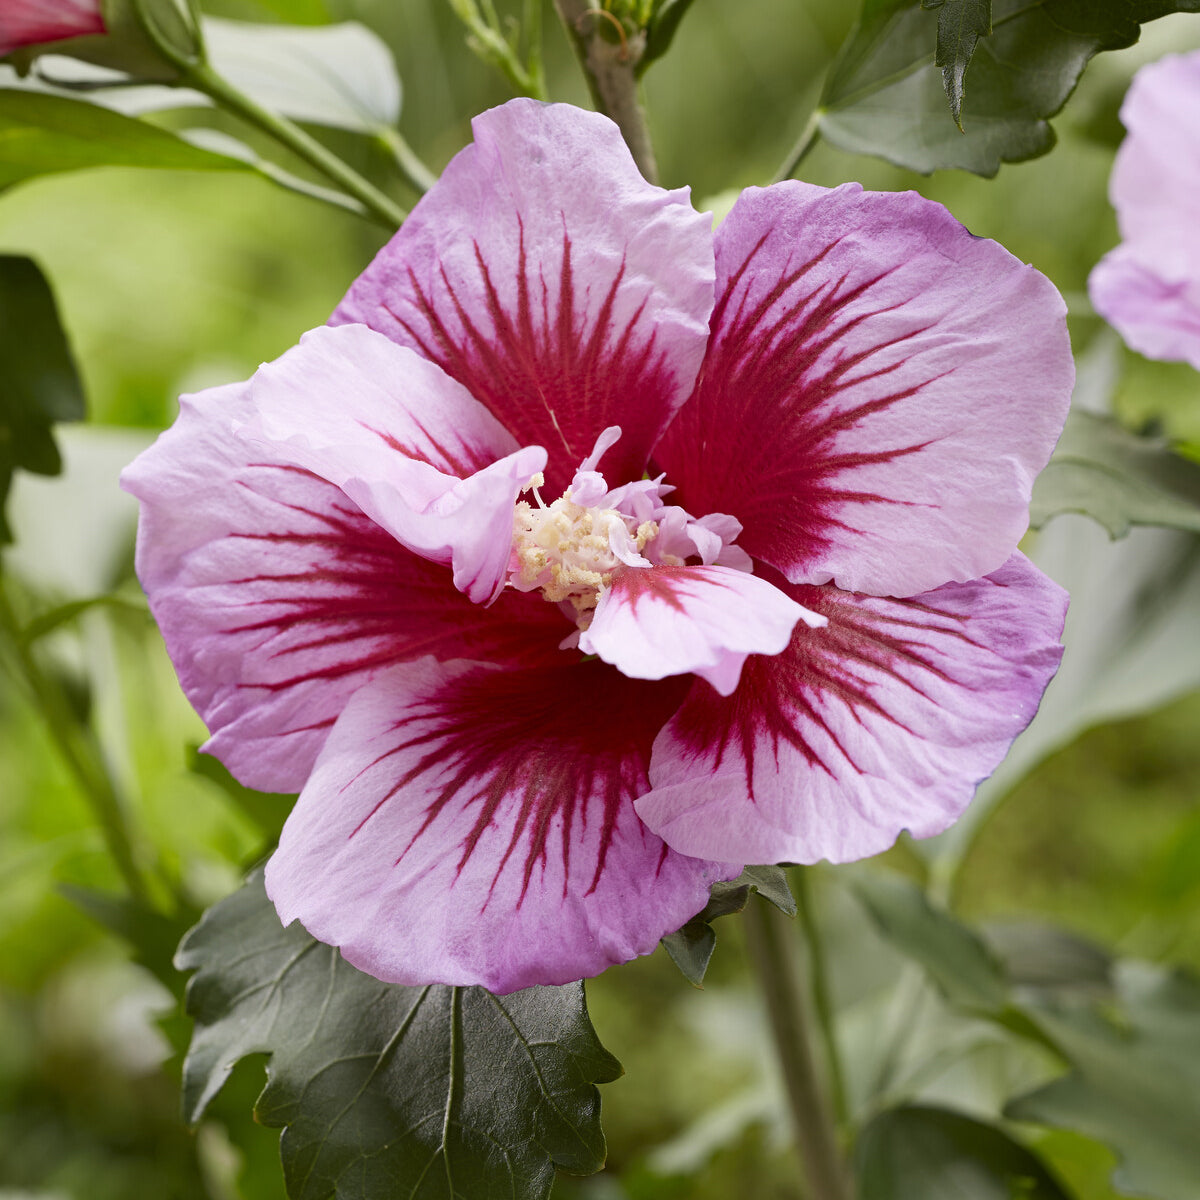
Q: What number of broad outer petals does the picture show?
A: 5